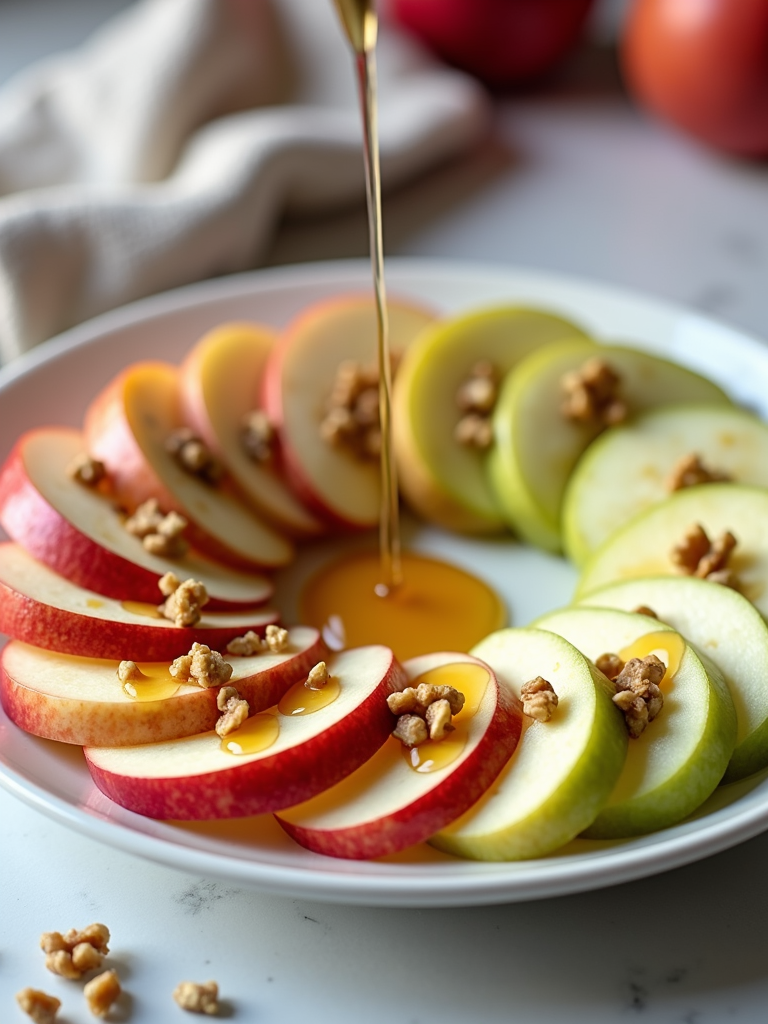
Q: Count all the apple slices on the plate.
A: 15